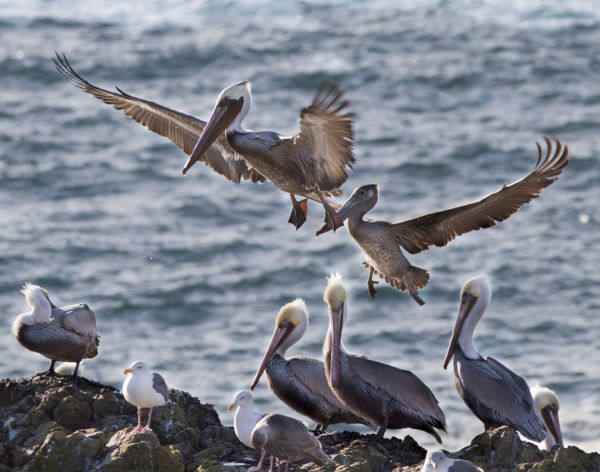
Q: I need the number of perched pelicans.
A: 5